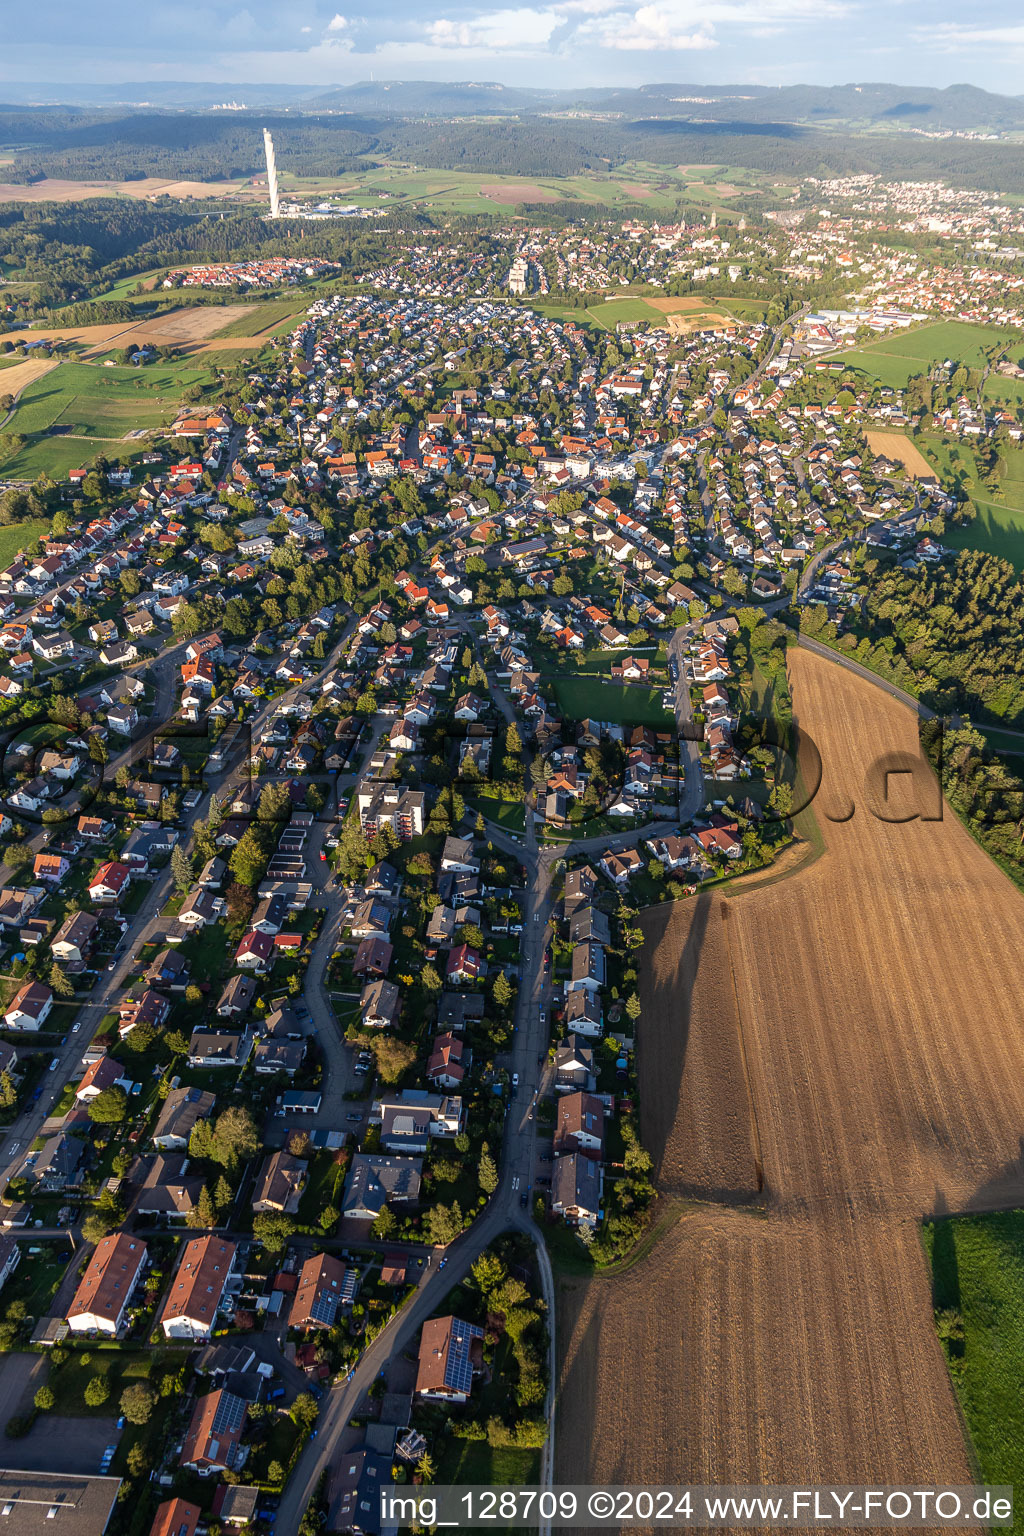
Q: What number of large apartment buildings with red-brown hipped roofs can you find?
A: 2